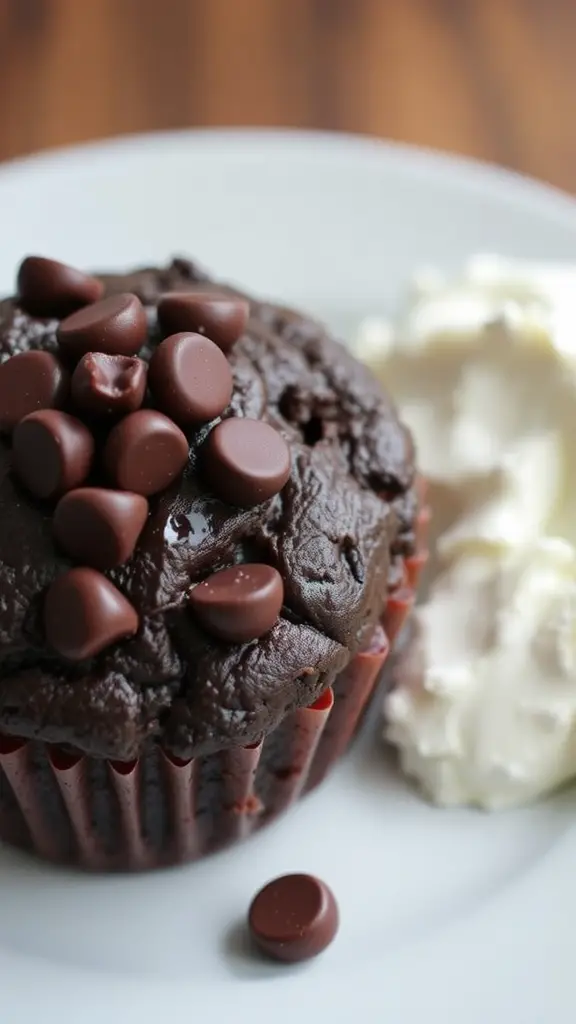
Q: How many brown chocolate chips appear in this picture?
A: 13